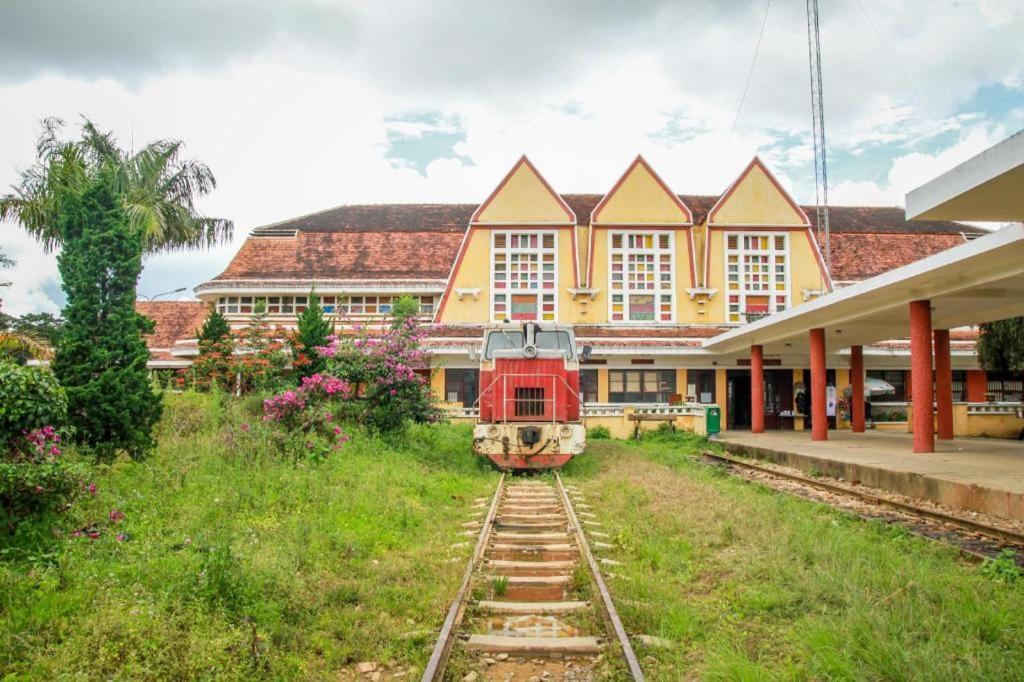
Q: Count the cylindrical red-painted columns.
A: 5